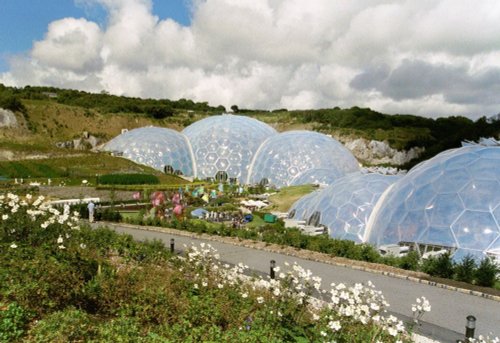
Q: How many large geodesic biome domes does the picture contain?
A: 5